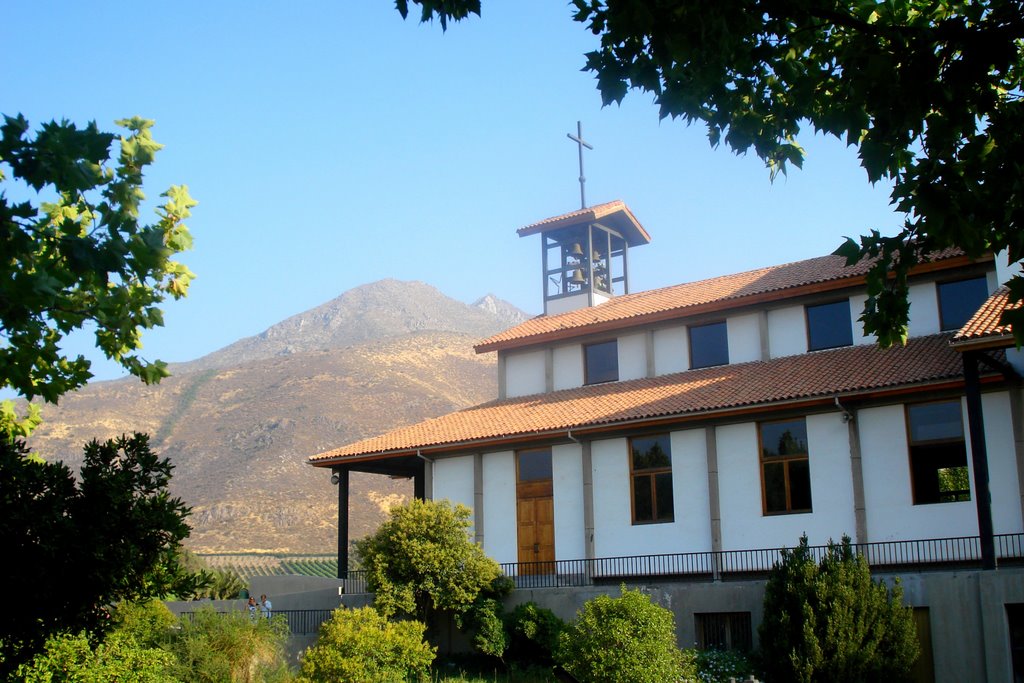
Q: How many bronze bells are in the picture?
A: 4